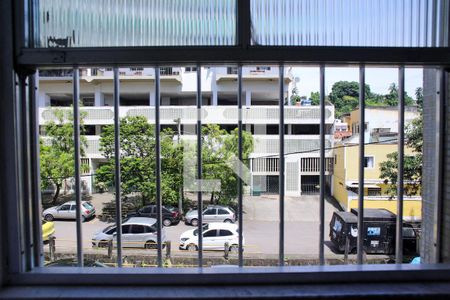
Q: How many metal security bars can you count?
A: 9